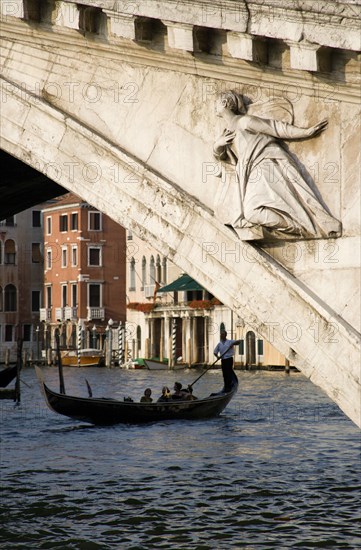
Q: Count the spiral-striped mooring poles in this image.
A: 3